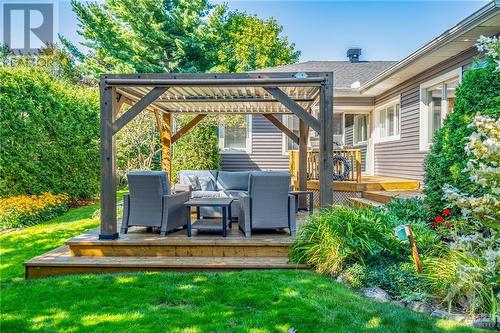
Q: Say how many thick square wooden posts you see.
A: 4